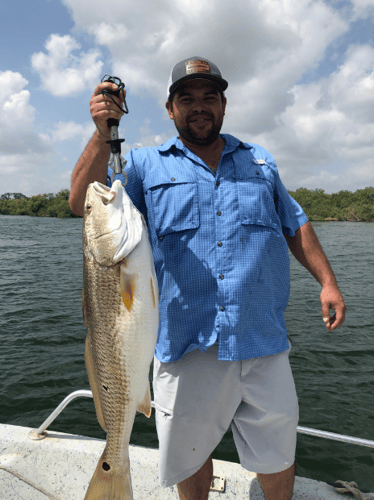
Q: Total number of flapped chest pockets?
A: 2